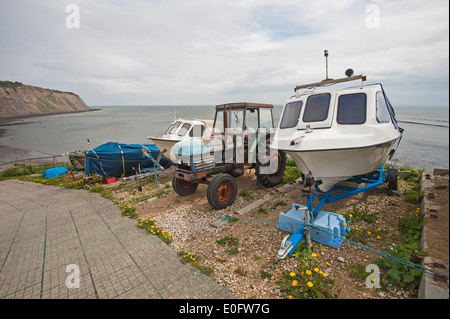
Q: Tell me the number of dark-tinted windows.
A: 3